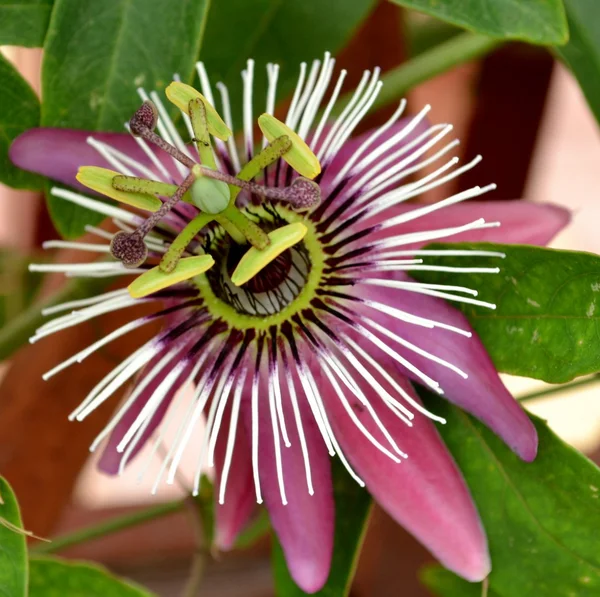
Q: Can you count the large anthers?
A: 5